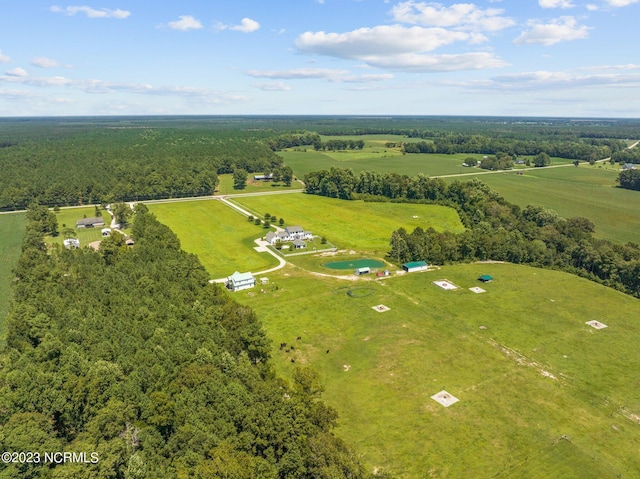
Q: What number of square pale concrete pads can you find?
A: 5